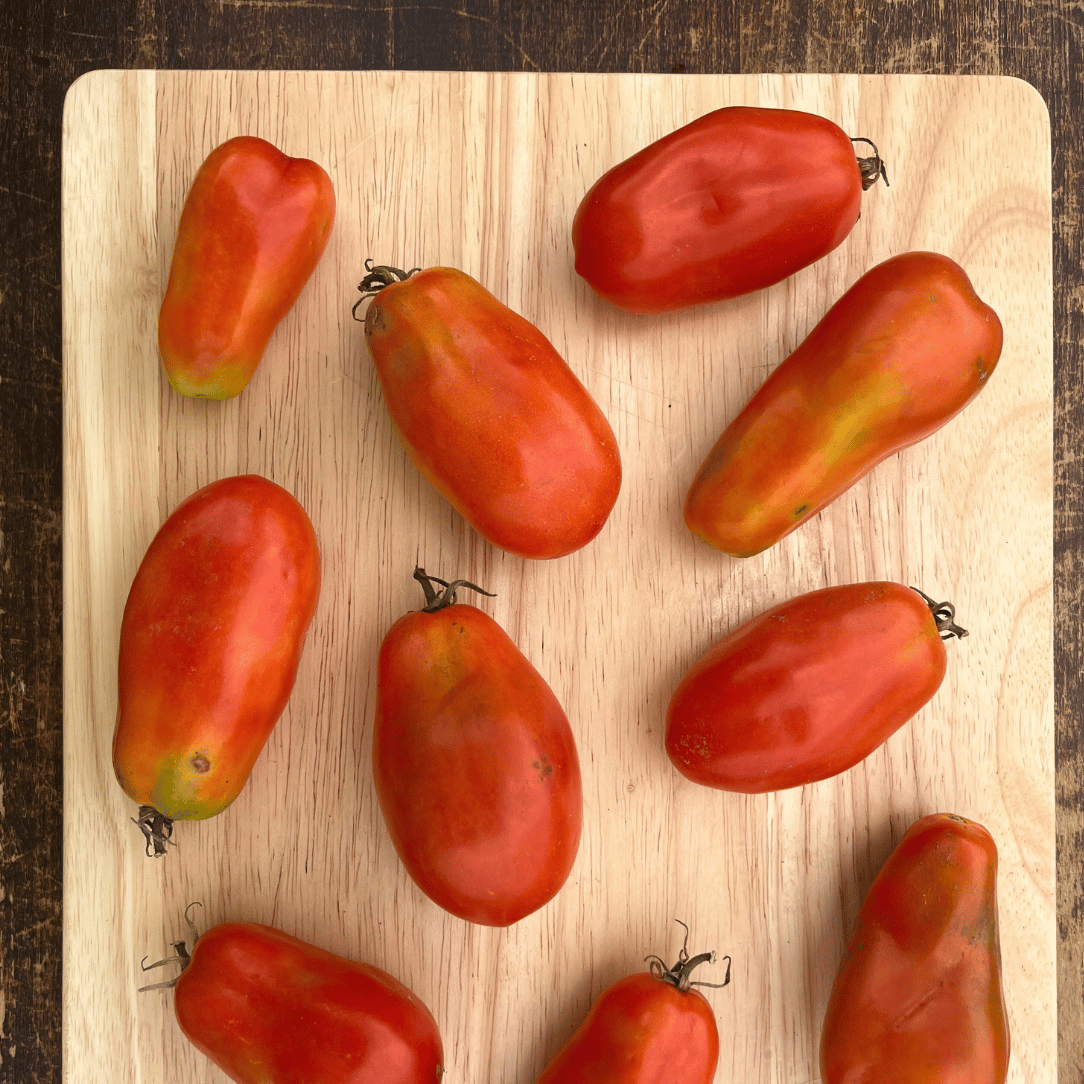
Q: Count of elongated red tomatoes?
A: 10